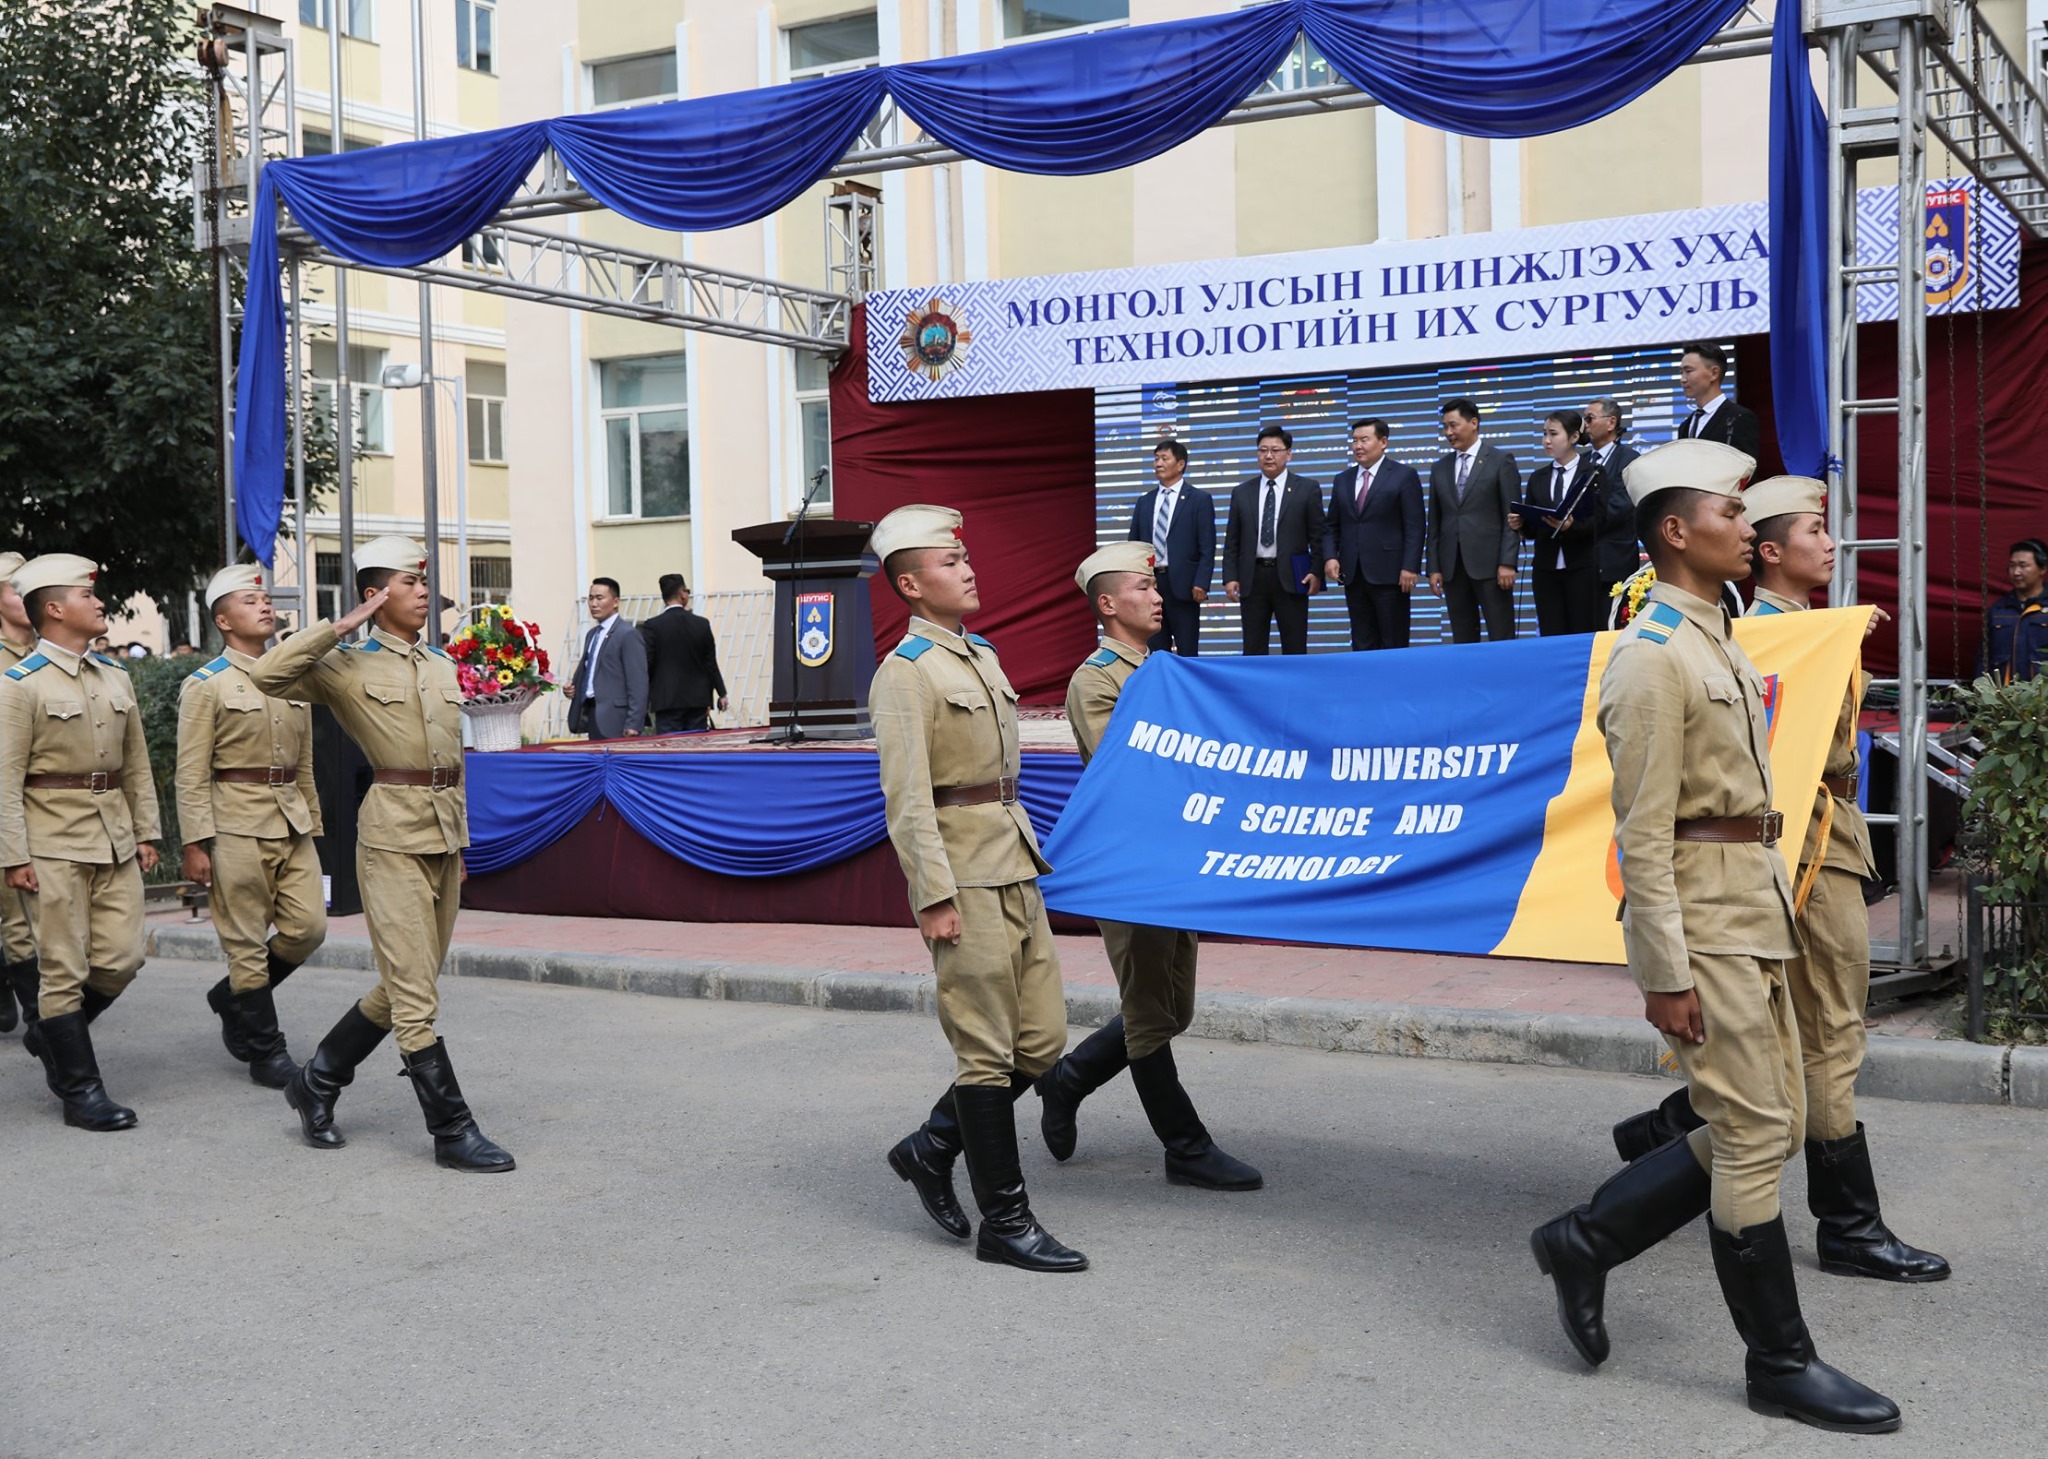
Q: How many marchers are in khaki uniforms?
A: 8